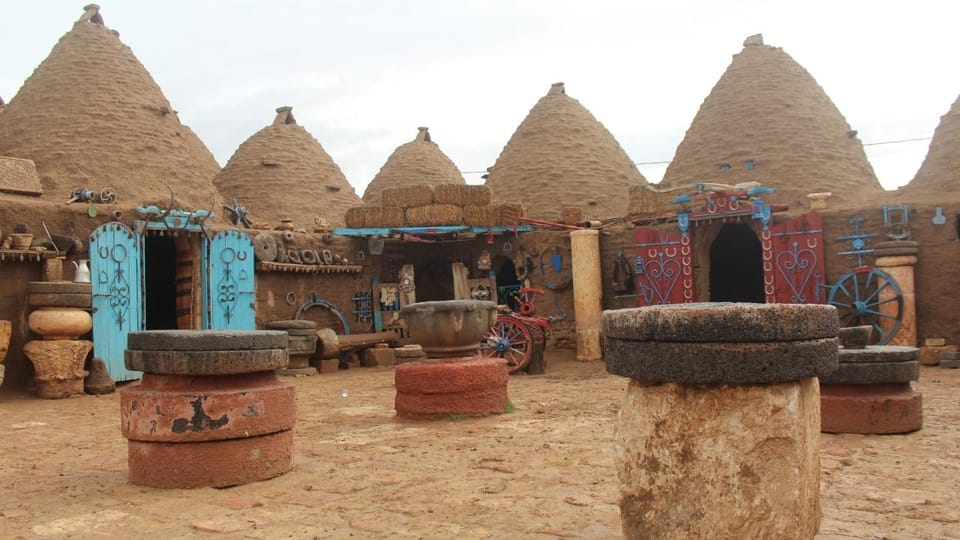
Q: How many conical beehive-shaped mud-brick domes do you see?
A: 6